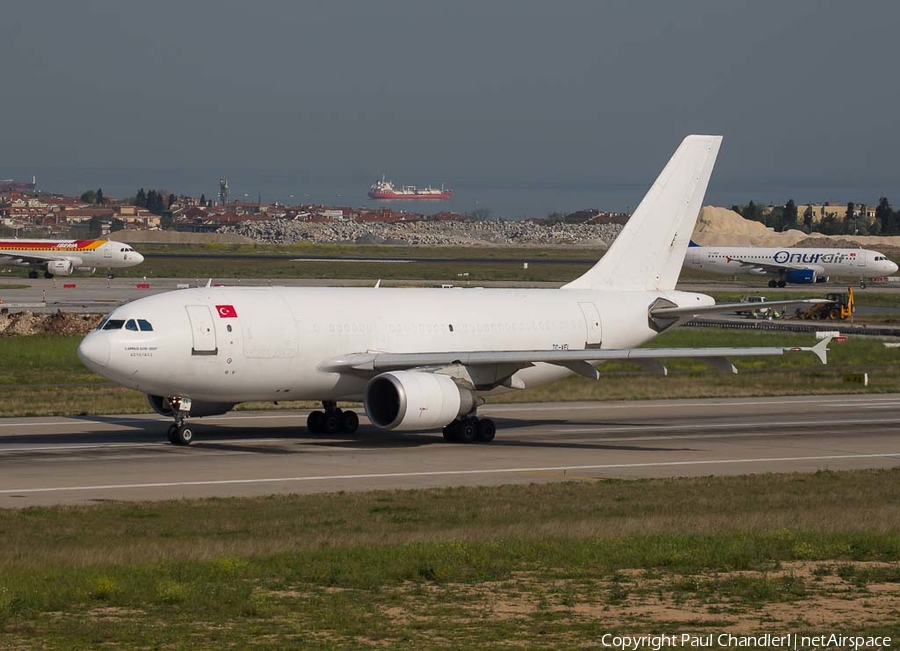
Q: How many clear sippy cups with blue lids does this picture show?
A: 0